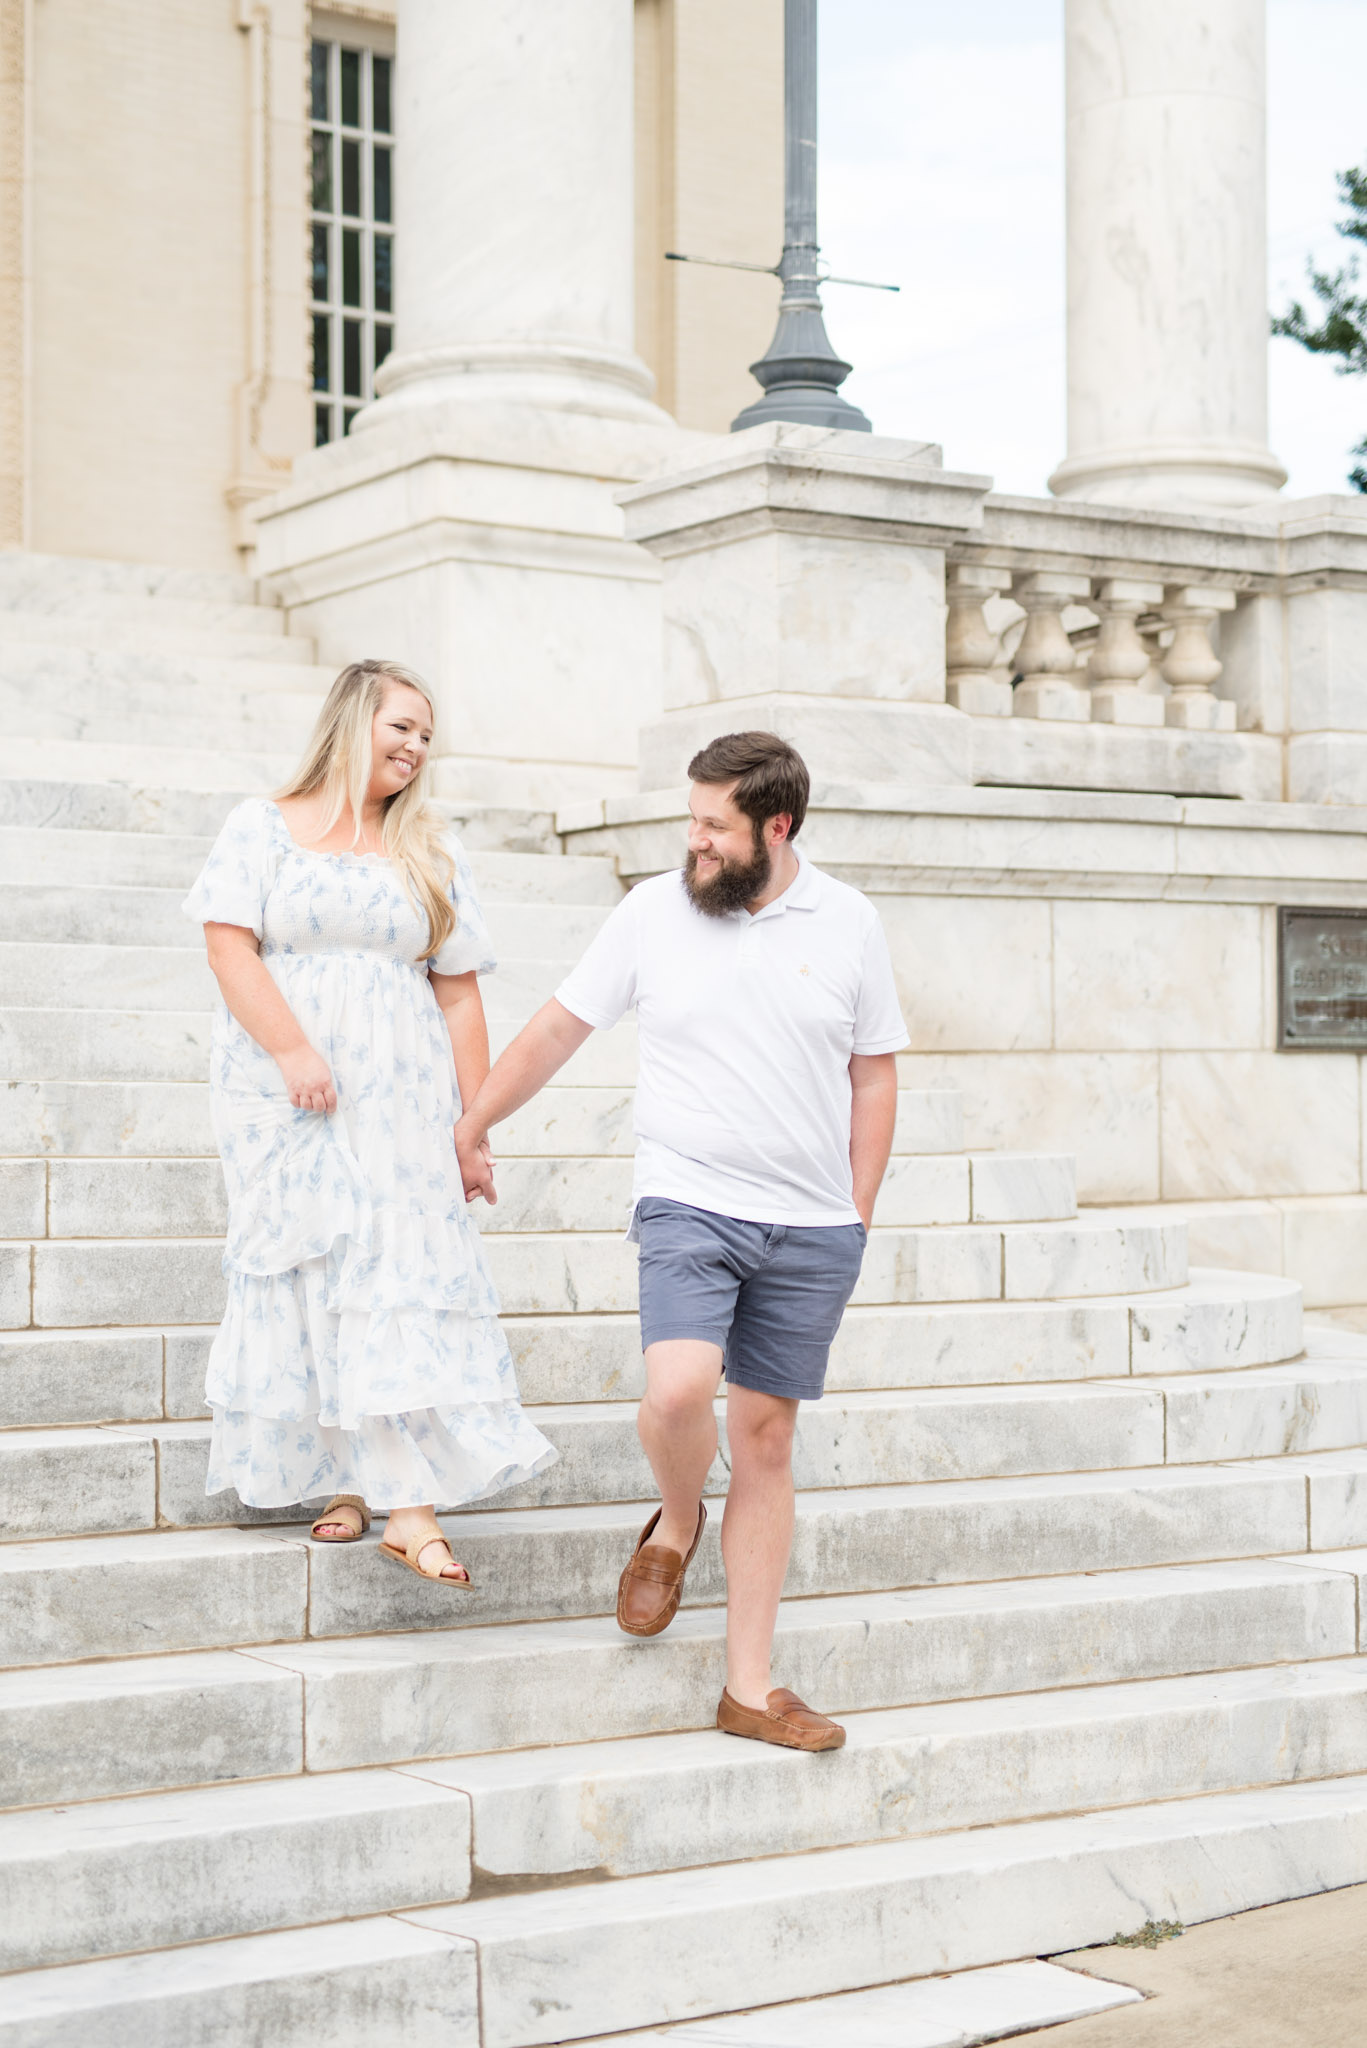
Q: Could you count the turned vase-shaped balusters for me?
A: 4